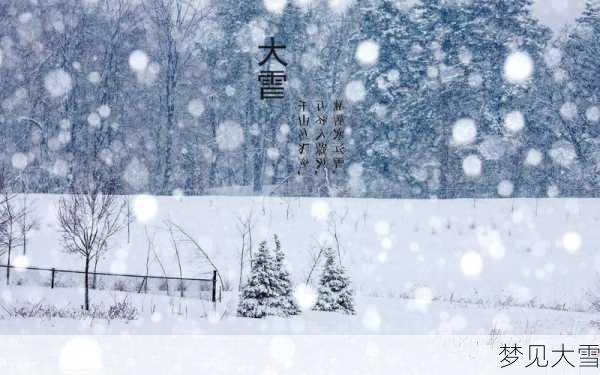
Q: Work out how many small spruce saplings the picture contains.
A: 3